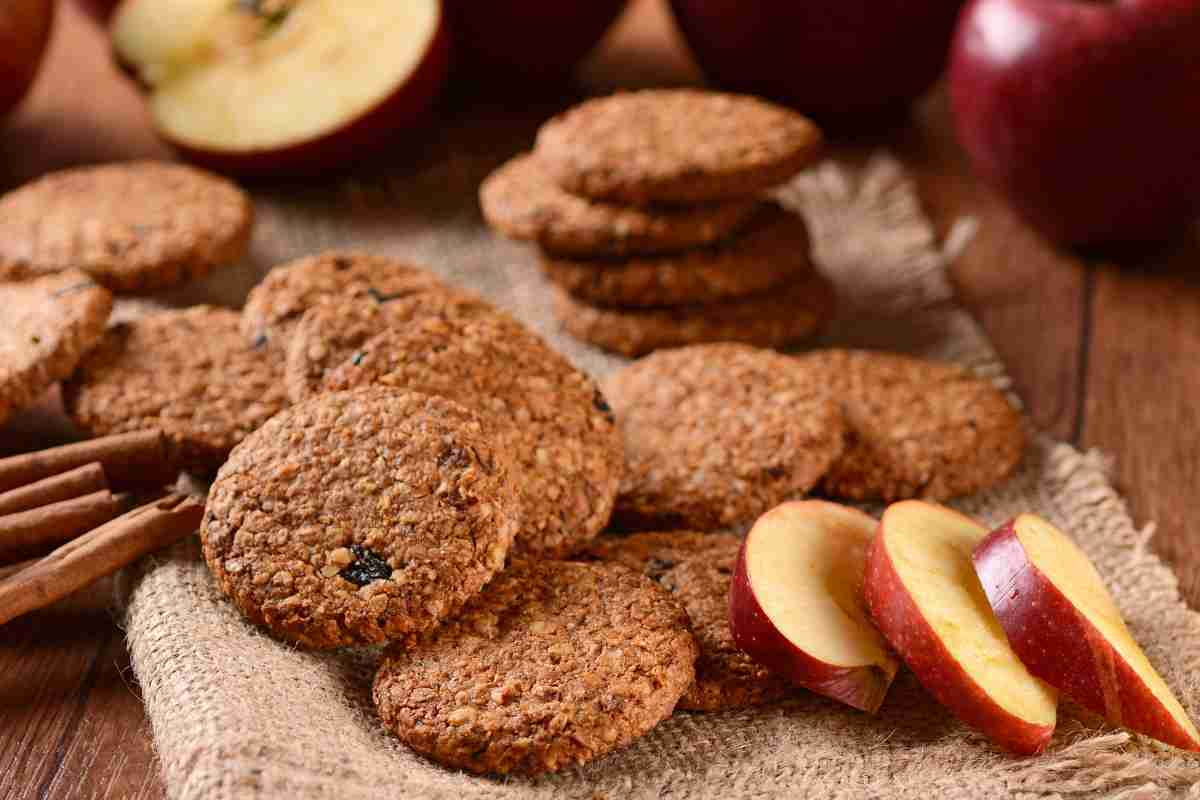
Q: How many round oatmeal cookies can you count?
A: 15